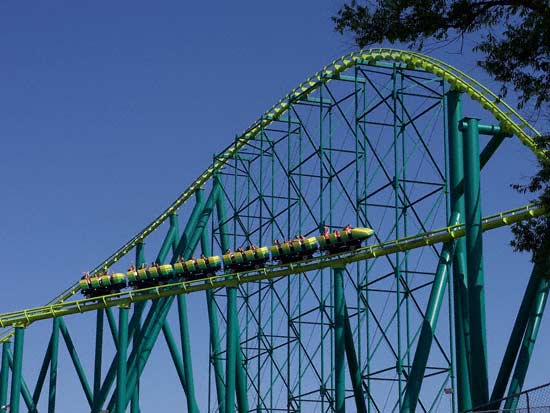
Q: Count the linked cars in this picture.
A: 6